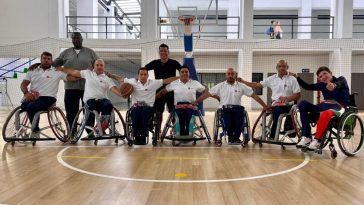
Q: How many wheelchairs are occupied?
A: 7